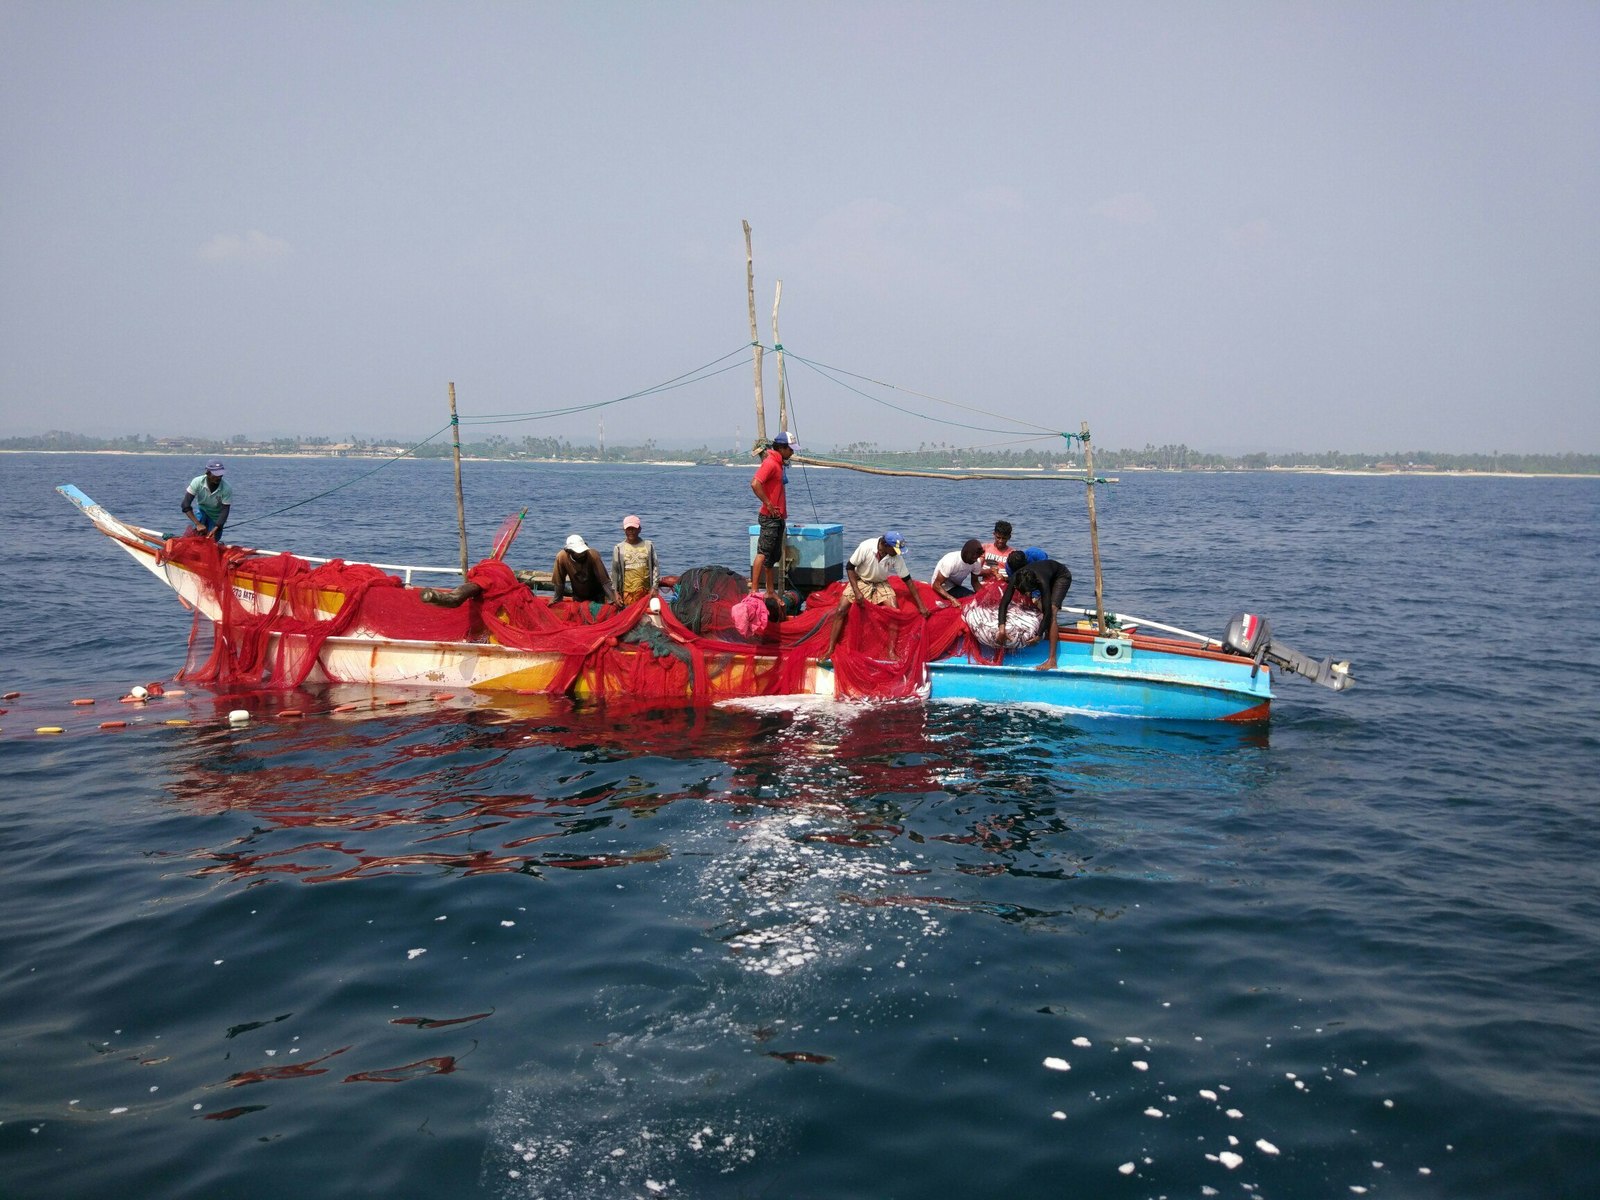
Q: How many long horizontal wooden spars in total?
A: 1